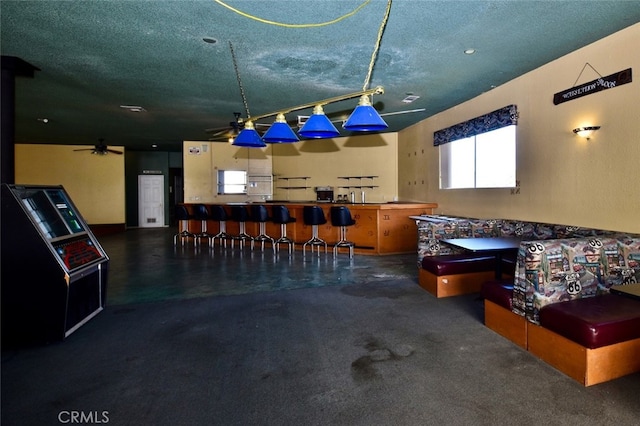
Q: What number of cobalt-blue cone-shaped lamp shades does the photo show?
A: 4